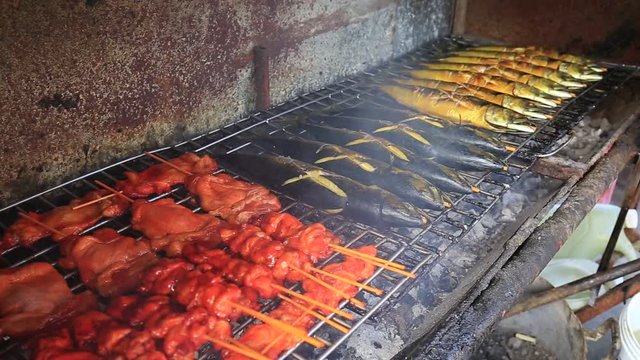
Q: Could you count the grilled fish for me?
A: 12